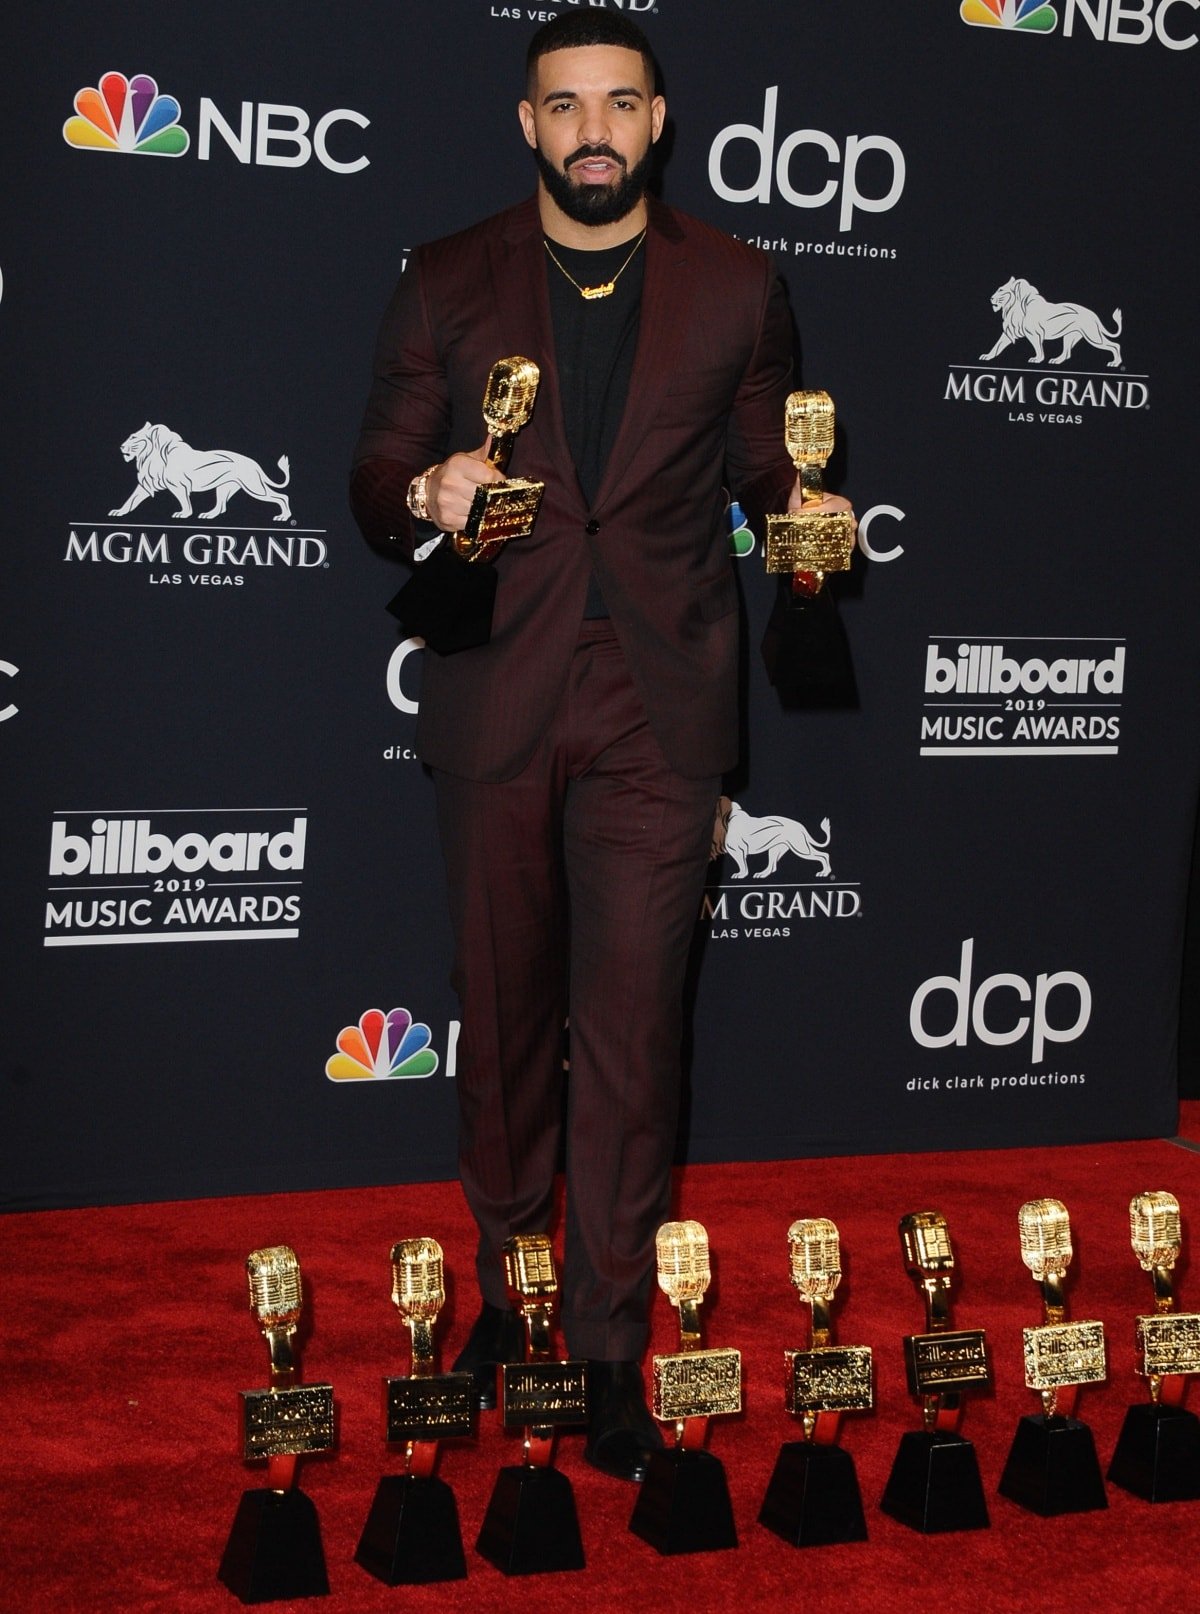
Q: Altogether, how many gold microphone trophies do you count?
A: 10